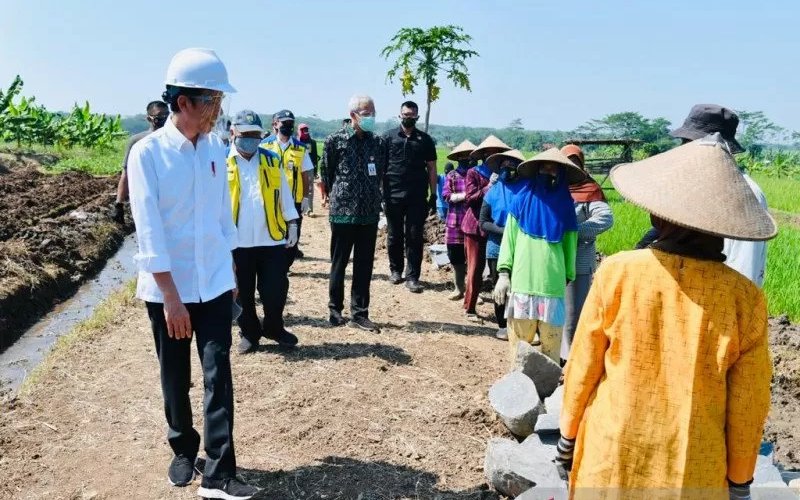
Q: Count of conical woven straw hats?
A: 5